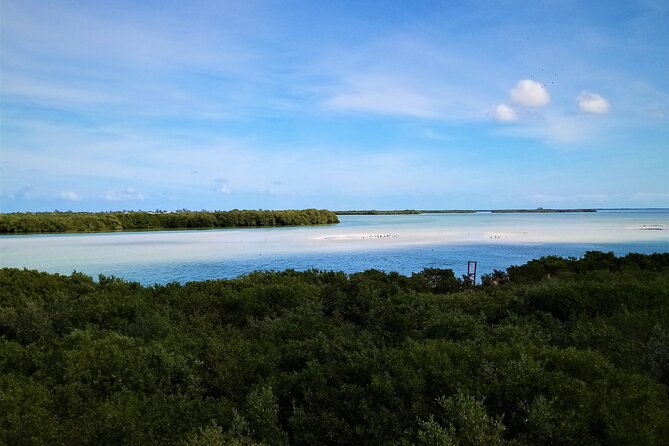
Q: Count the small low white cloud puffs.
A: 3